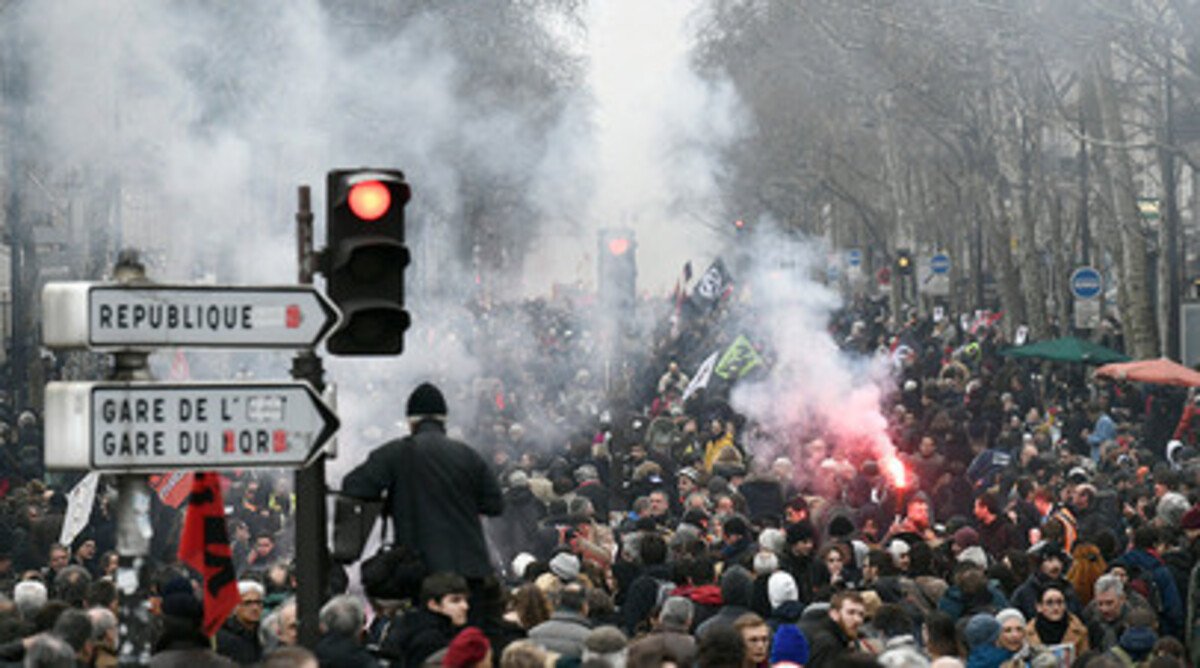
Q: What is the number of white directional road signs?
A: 2